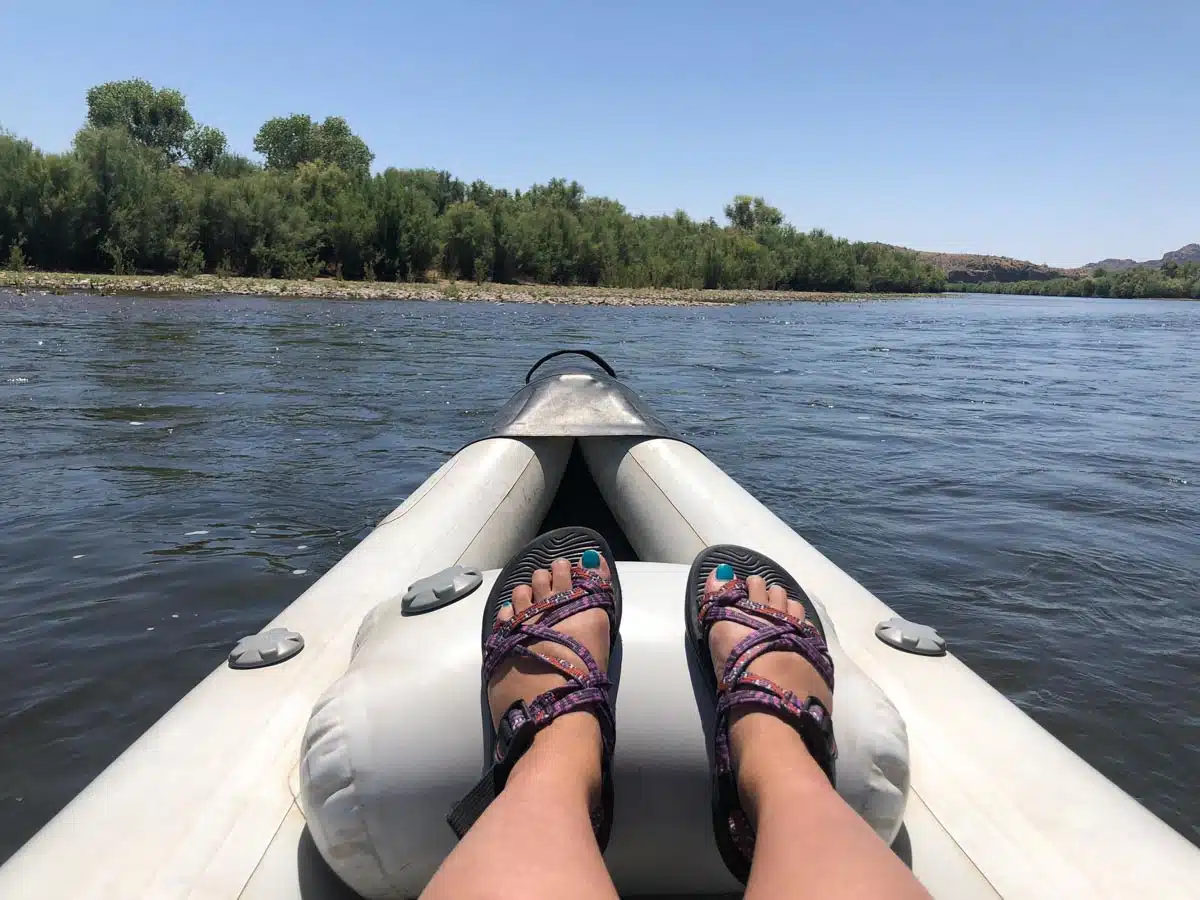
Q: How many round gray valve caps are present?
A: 3